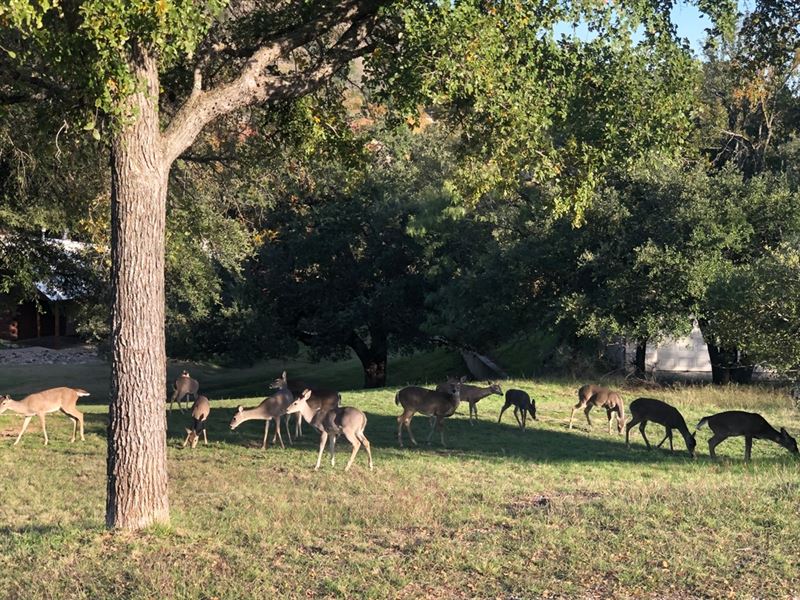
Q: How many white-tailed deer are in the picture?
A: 12